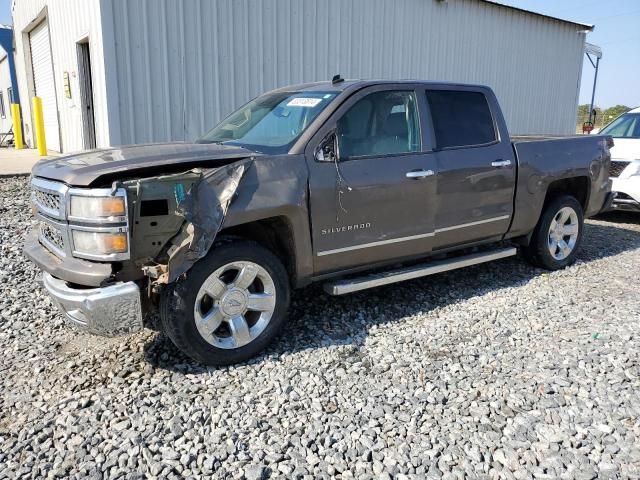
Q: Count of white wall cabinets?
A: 0